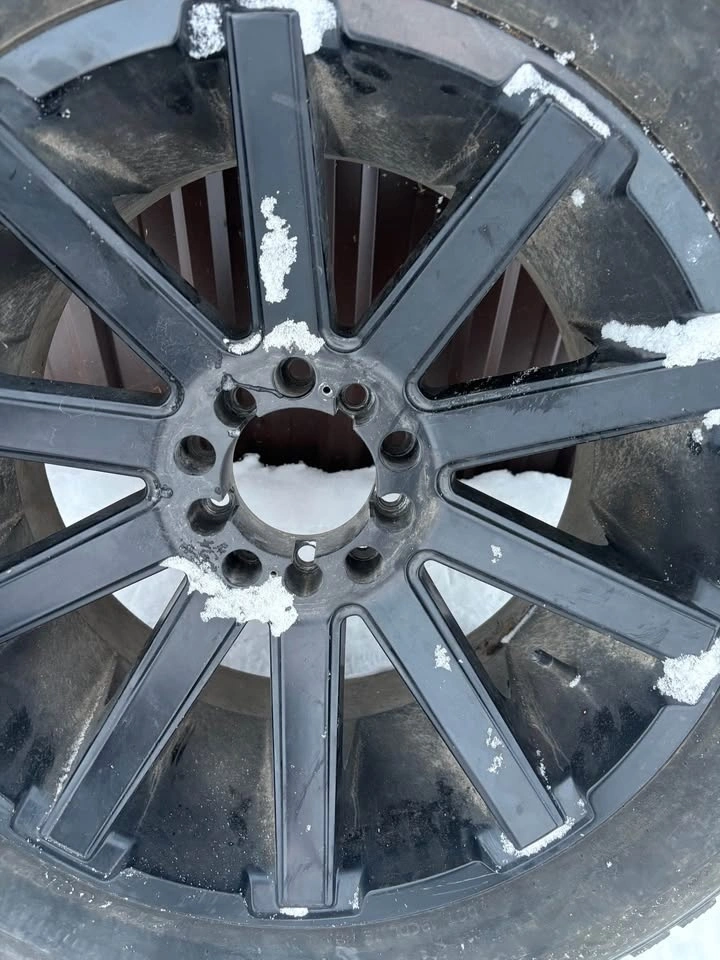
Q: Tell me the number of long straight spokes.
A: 10